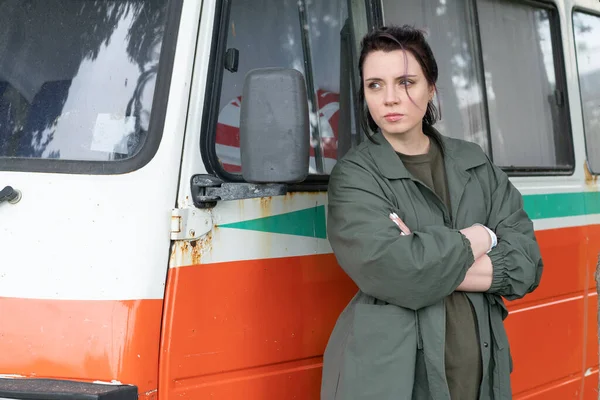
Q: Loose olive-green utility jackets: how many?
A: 1